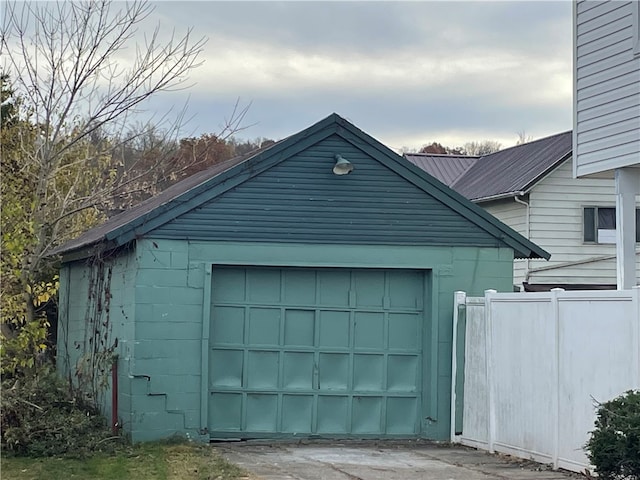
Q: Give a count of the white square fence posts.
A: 4